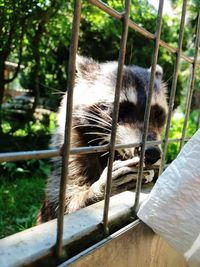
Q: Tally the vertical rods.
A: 5